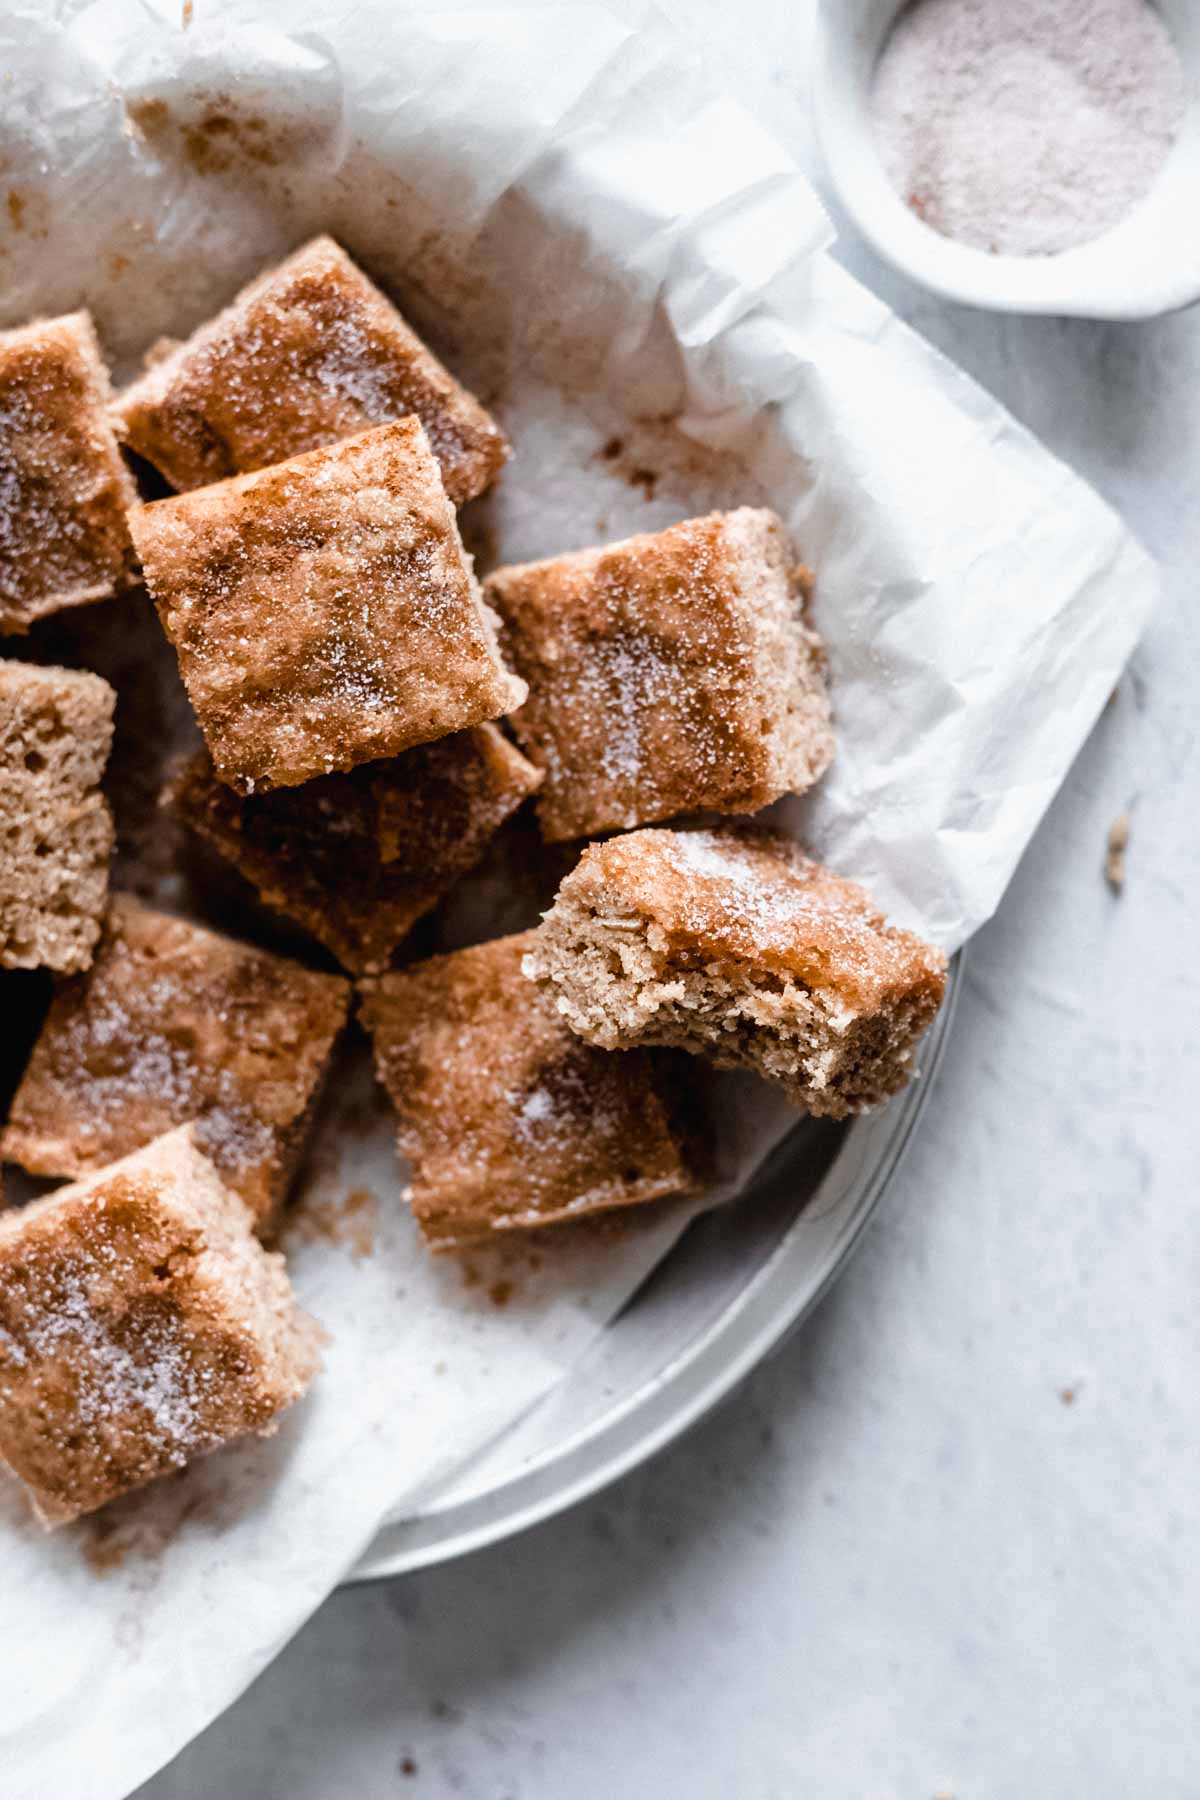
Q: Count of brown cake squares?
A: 10